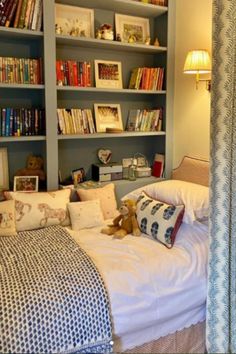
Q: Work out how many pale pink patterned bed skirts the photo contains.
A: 1